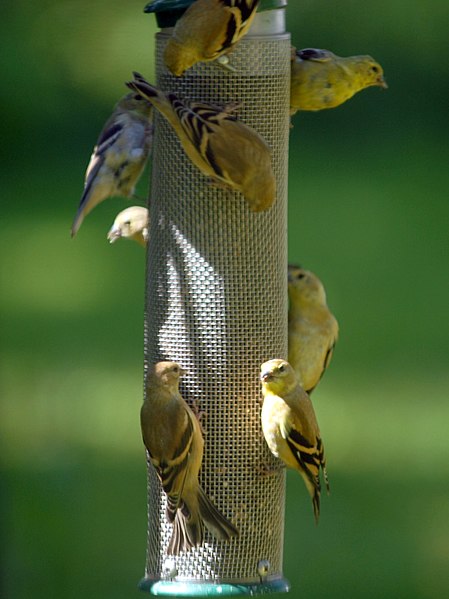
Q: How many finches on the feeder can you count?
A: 8